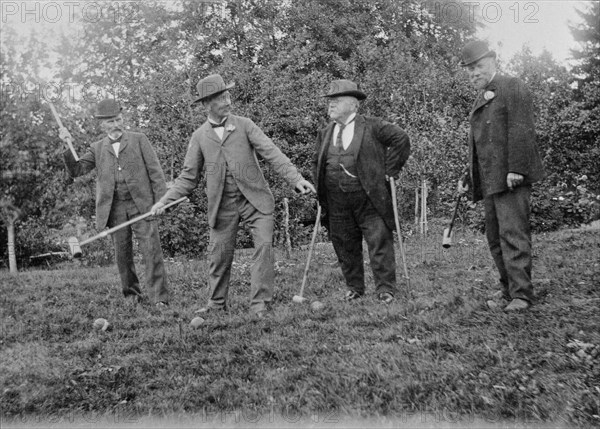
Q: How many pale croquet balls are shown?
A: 3